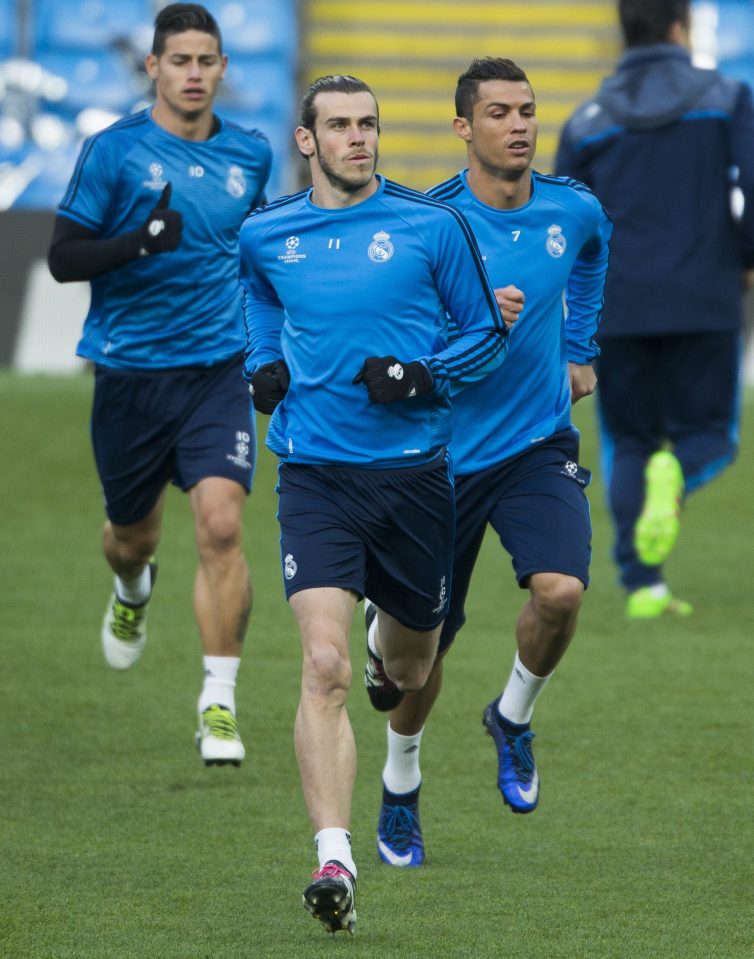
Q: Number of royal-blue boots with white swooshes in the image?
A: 2